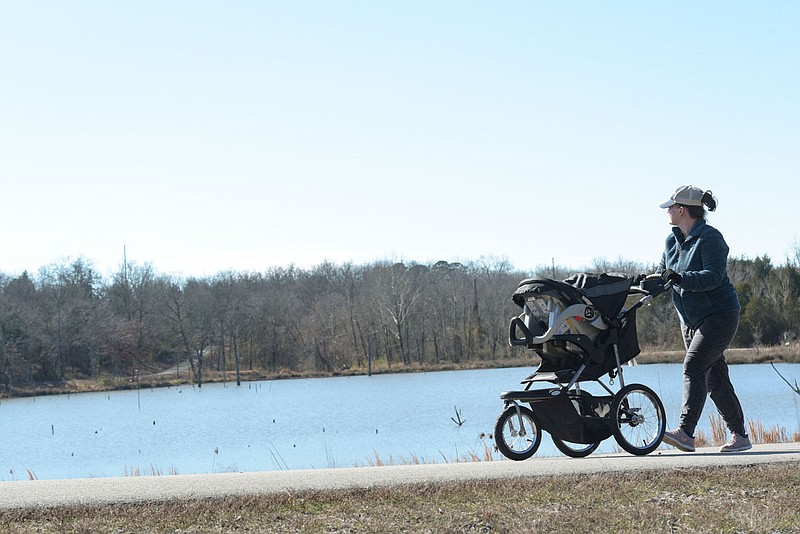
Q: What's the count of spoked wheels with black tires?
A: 3